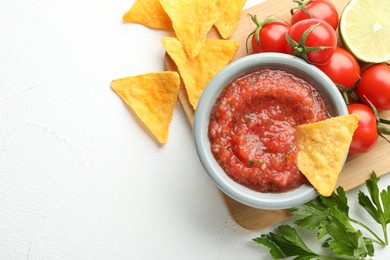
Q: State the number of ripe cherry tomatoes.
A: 6